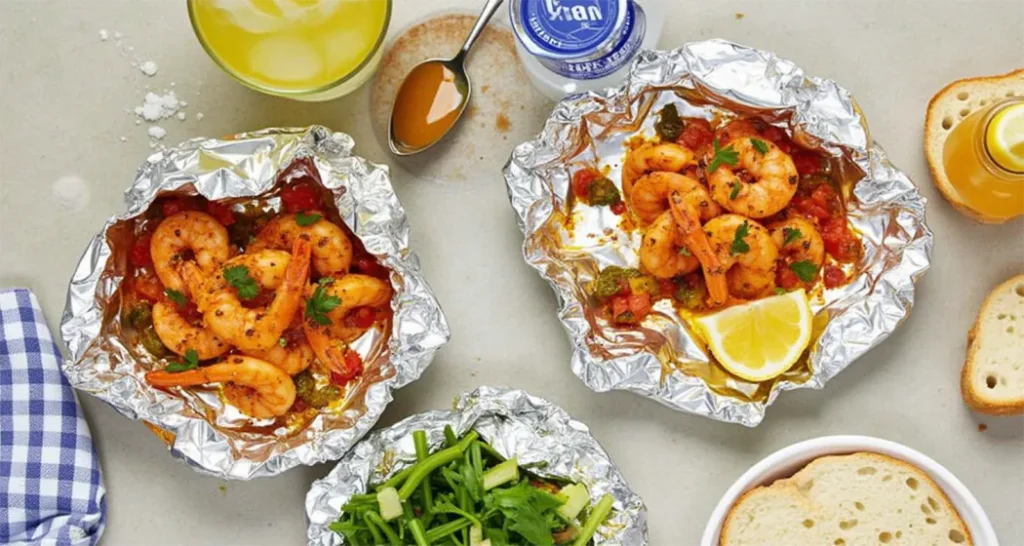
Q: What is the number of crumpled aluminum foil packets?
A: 3